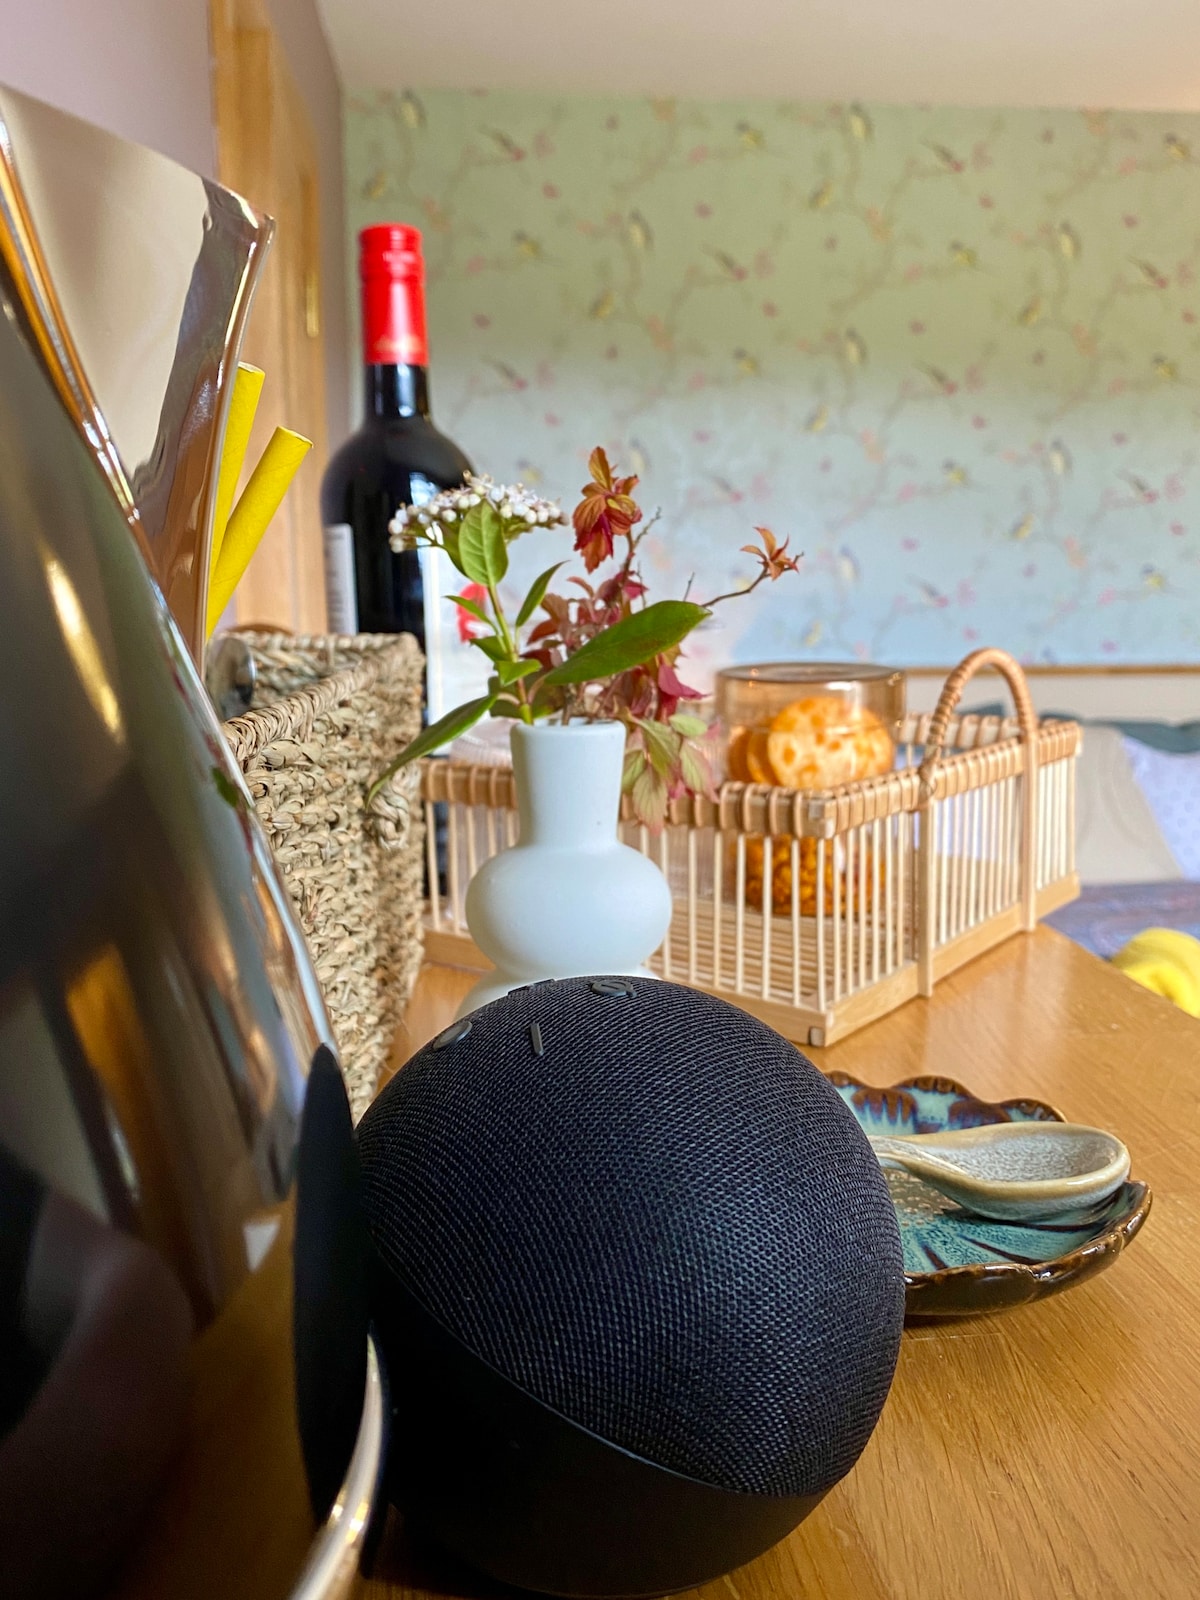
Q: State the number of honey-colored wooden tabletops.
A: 1